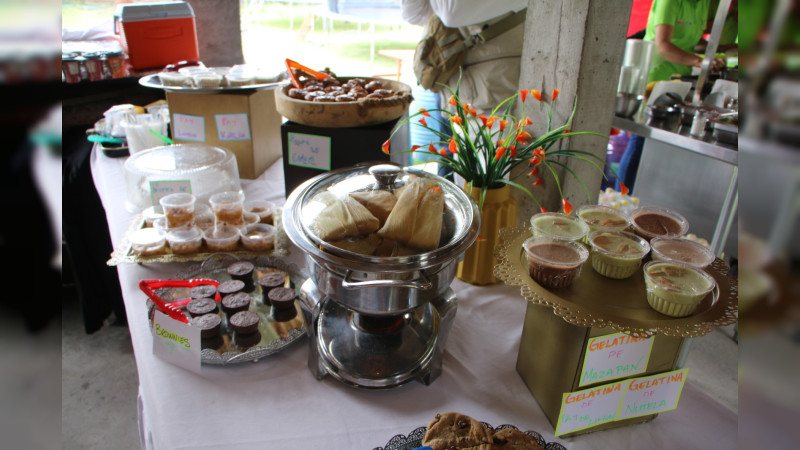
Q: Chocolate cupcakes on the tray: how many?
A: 9